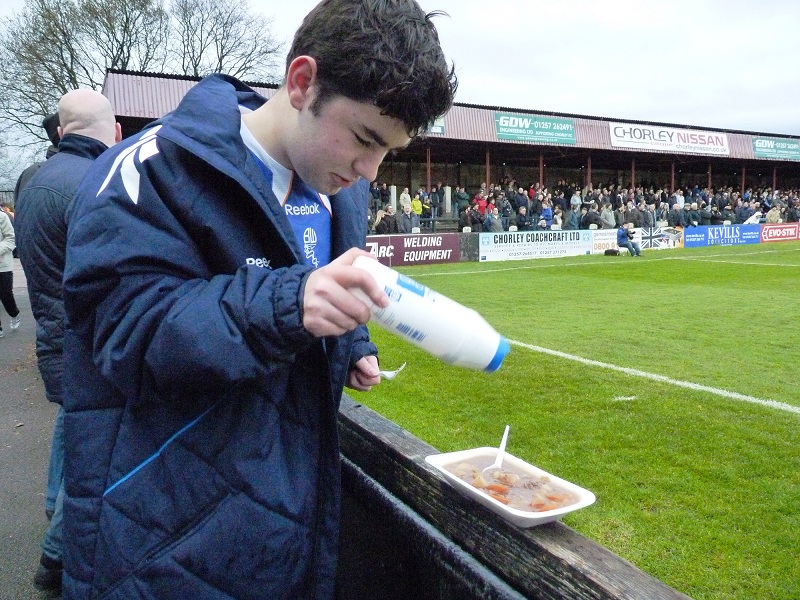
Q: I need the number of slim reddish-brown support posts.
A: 9